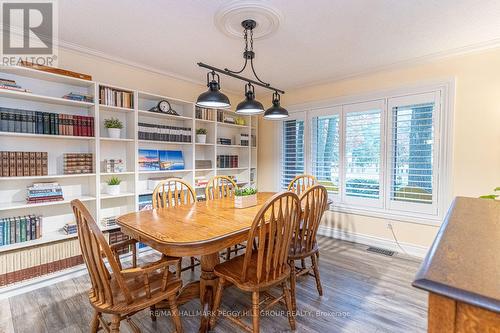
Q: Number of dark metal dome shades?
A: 3